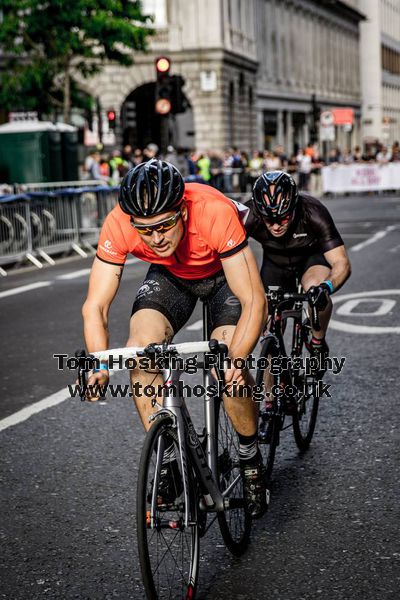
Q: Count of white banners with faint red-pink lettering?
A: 1